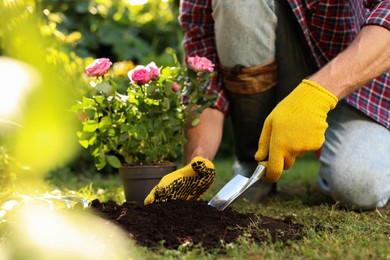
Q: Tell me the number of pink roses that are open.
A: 4